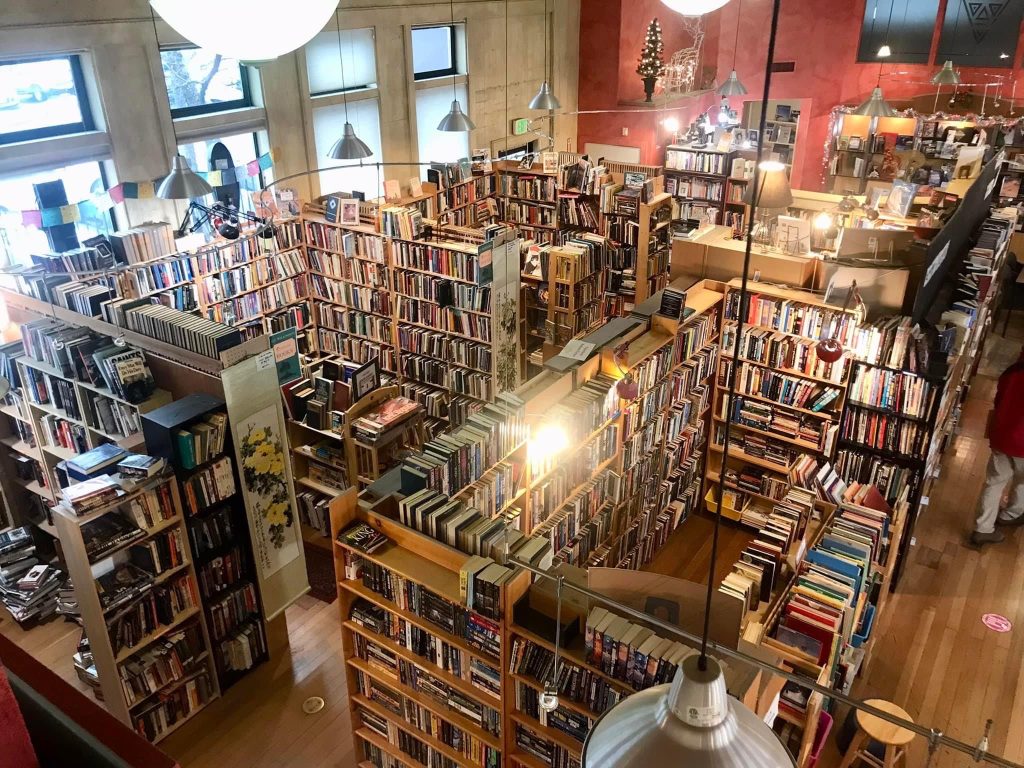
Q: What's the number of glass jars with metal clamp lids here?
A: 0